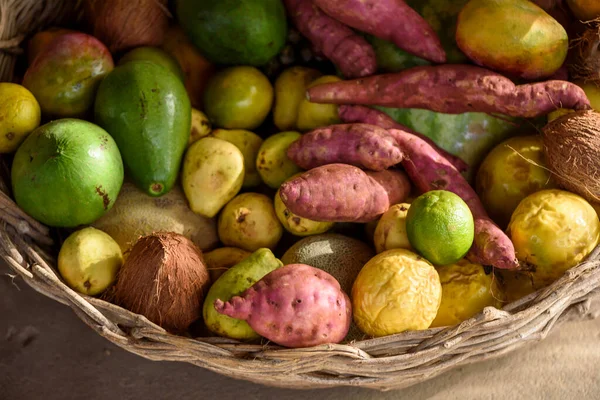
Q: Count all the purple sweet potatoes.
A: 9